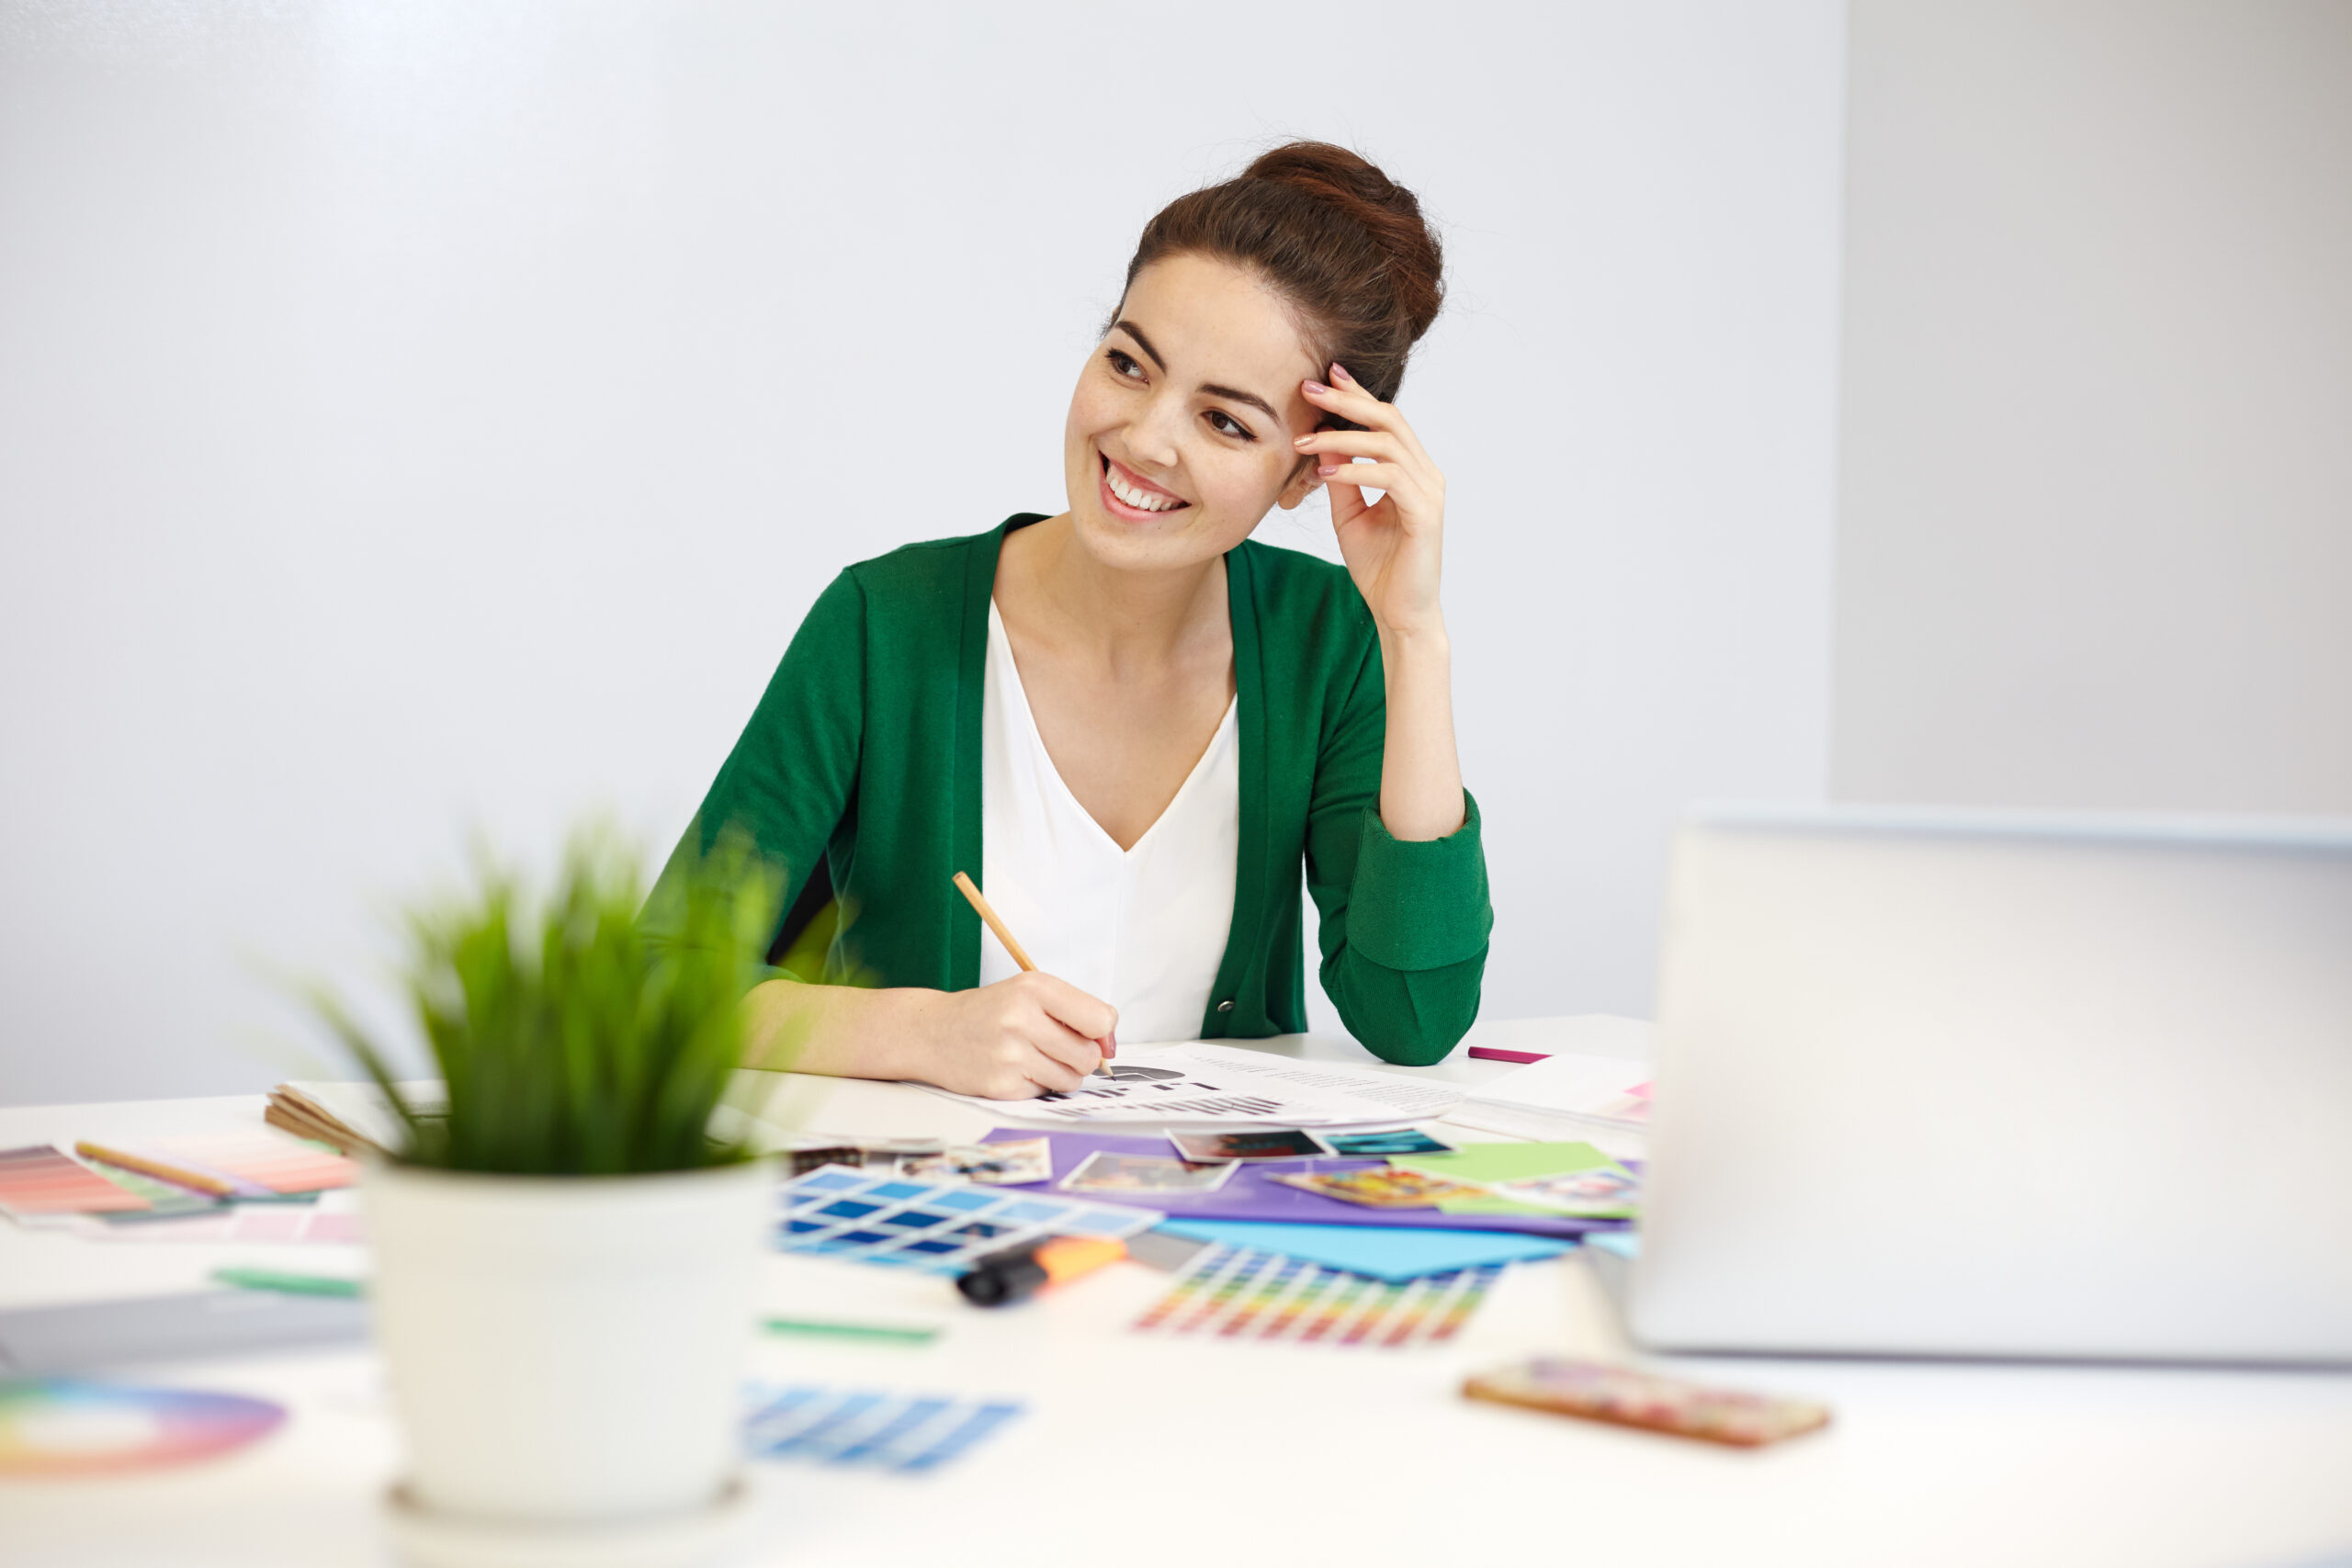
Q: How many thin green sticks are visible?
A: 2